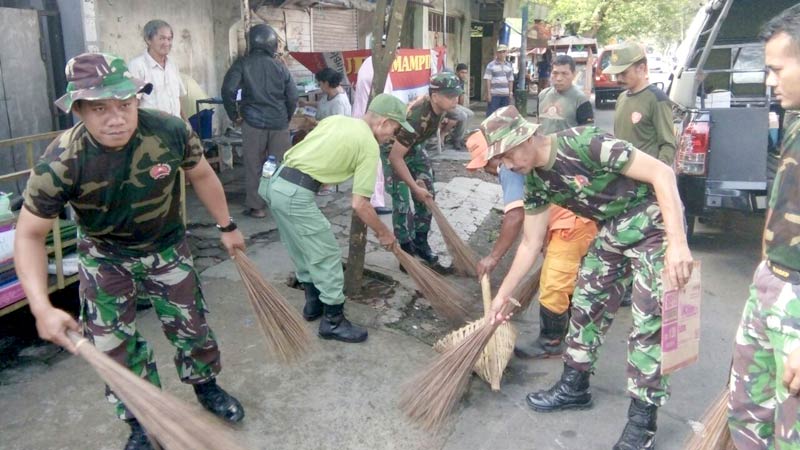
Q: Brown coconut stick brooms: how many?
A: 6